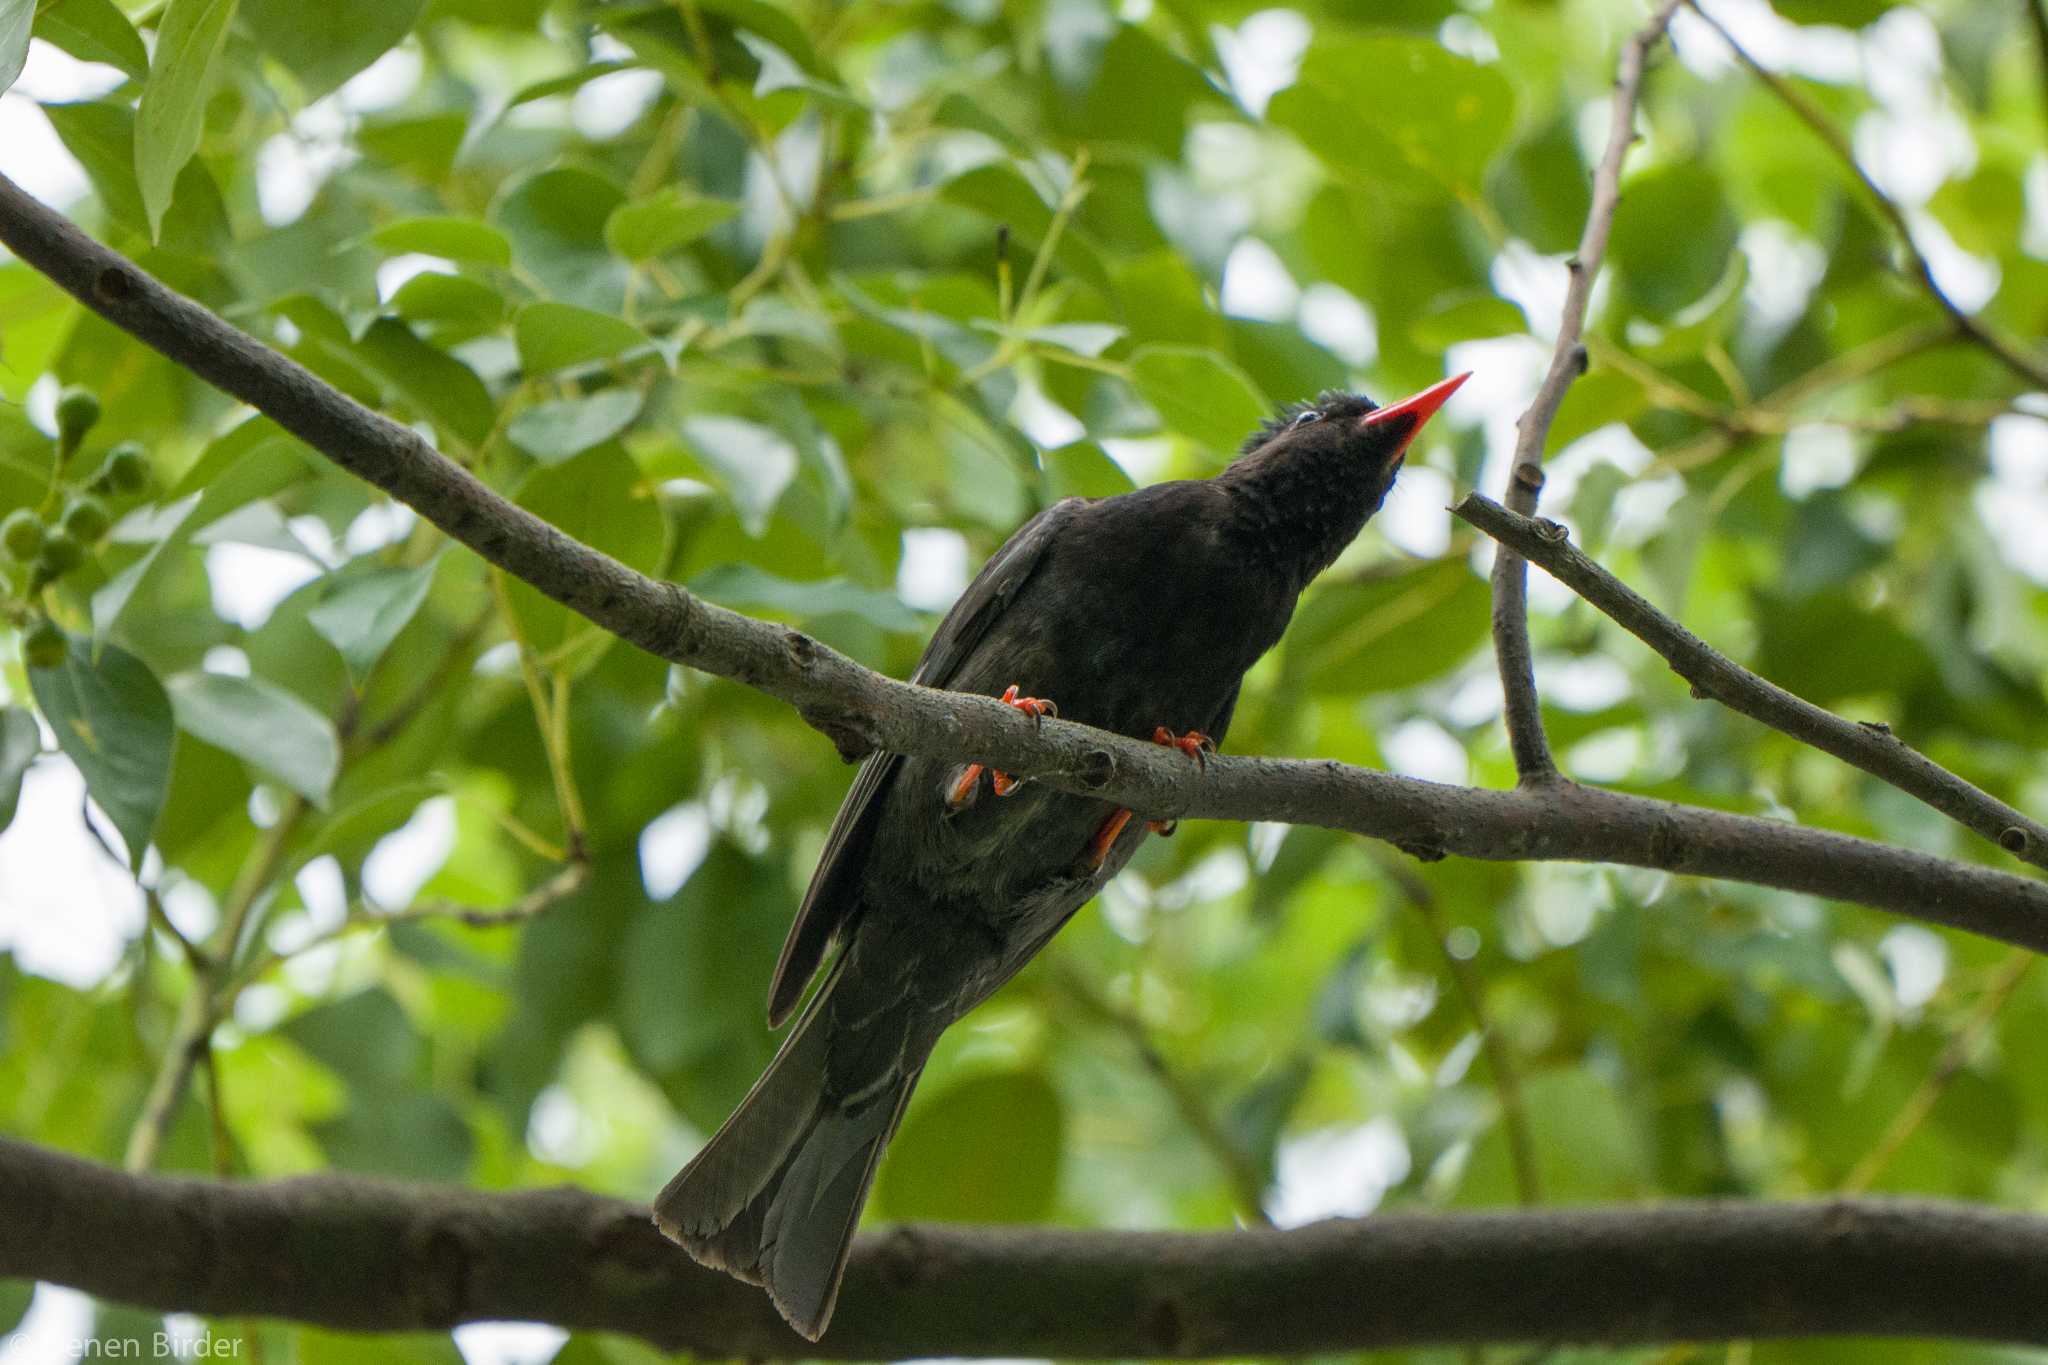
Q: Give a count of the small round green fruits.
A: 6